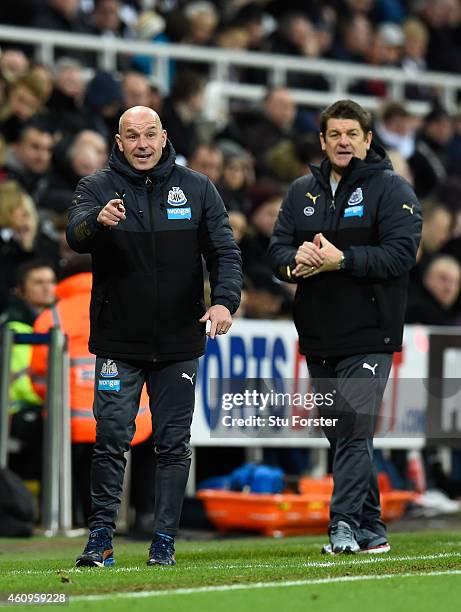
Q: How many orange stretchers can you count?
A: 1